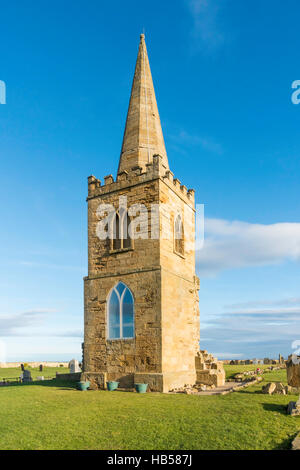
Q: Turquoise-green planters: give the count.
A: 3